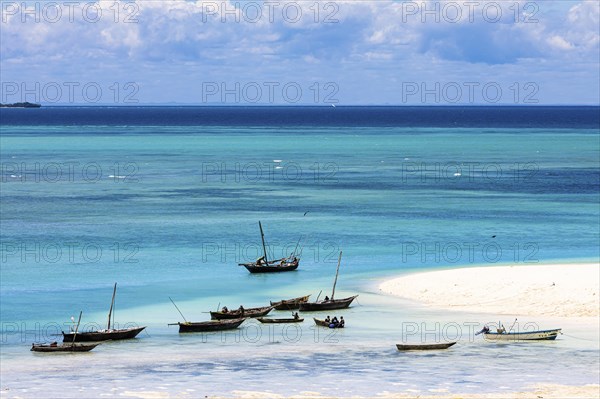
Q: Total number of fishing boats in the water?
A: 11